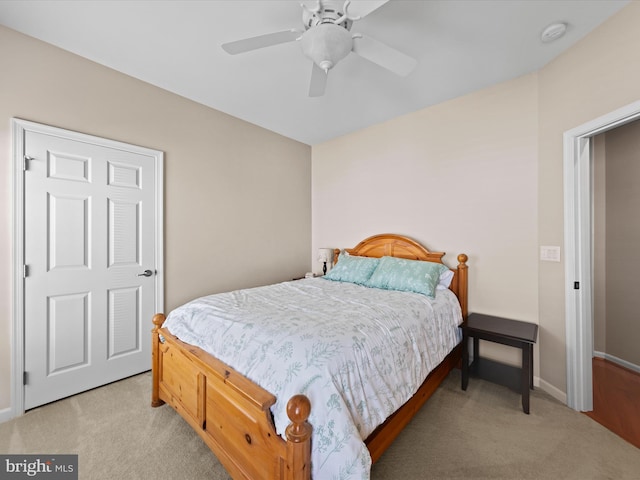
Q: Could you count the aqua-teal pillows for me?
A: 2